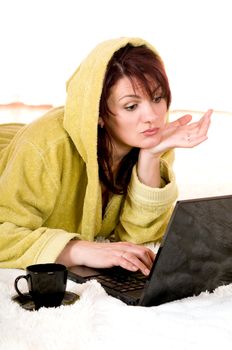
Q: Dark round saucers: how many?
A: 1